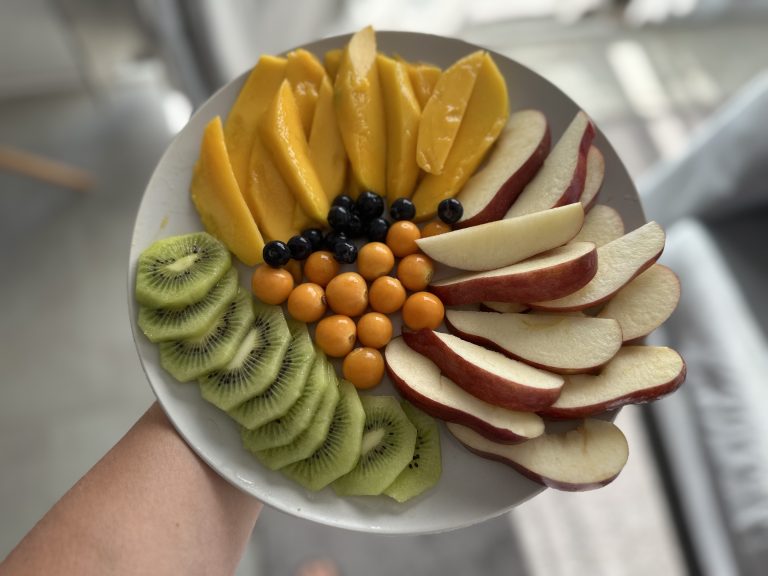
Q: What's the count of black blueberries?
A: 12